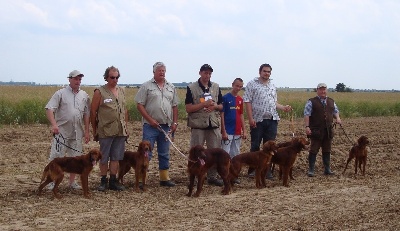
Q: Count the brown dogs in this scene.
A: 7